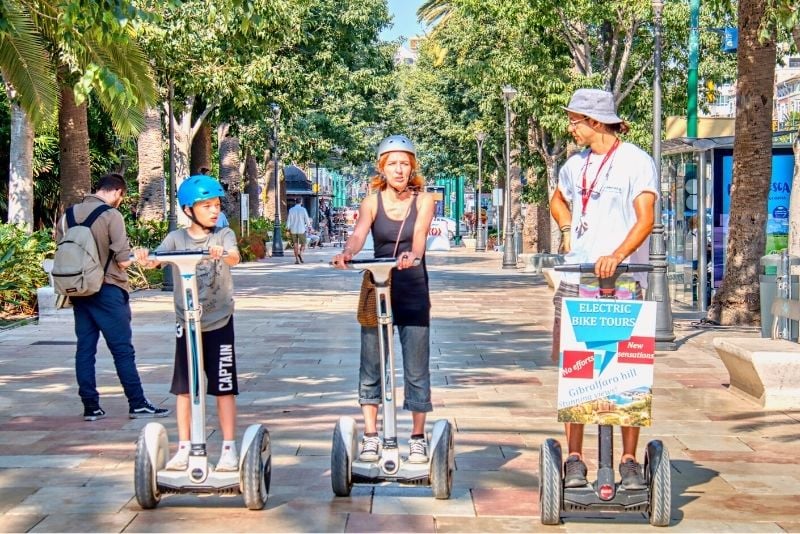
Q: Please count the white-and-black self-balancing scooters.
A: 2